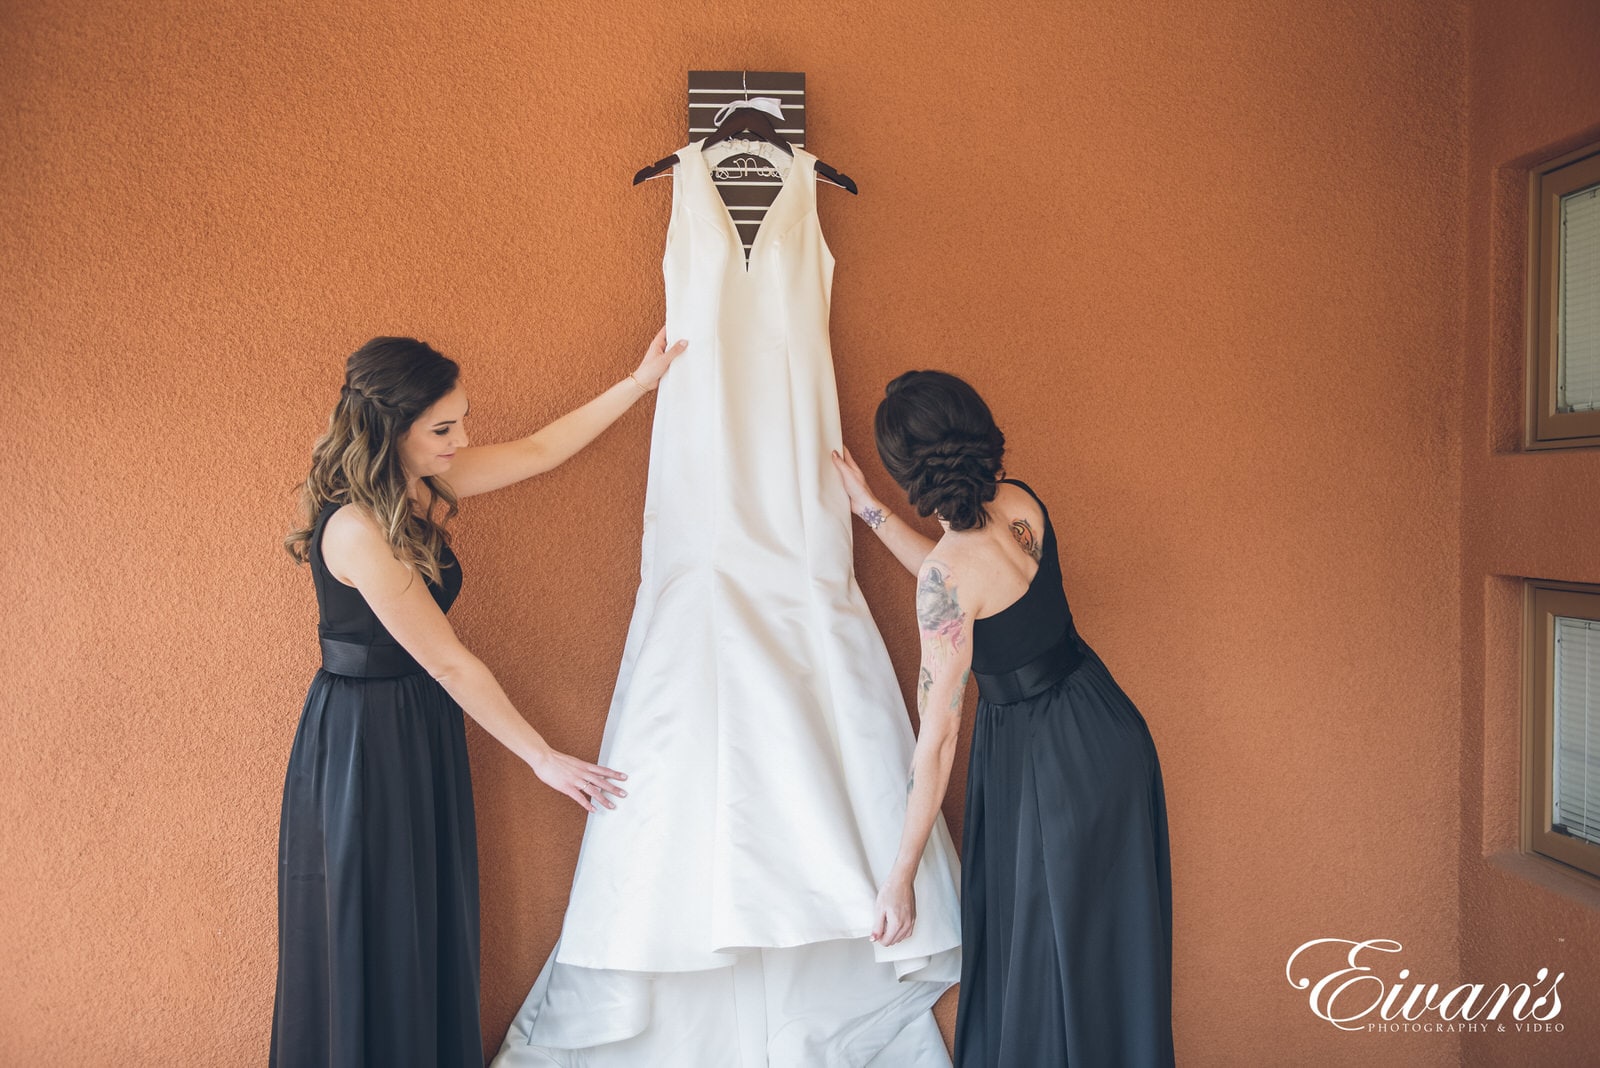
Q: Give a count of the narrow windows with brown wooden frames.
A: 2